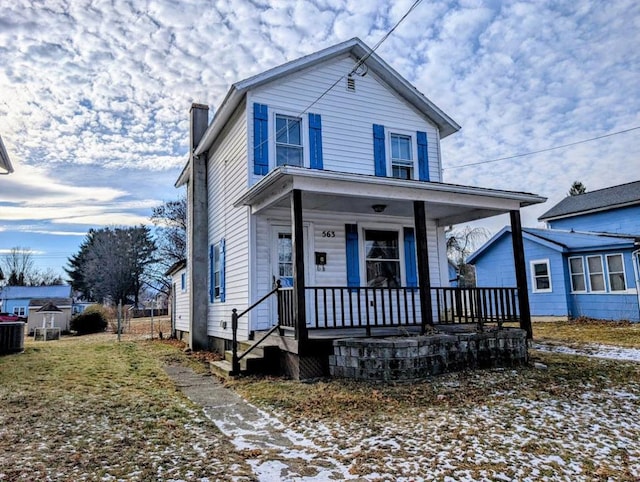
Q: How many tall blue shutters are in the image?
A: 8